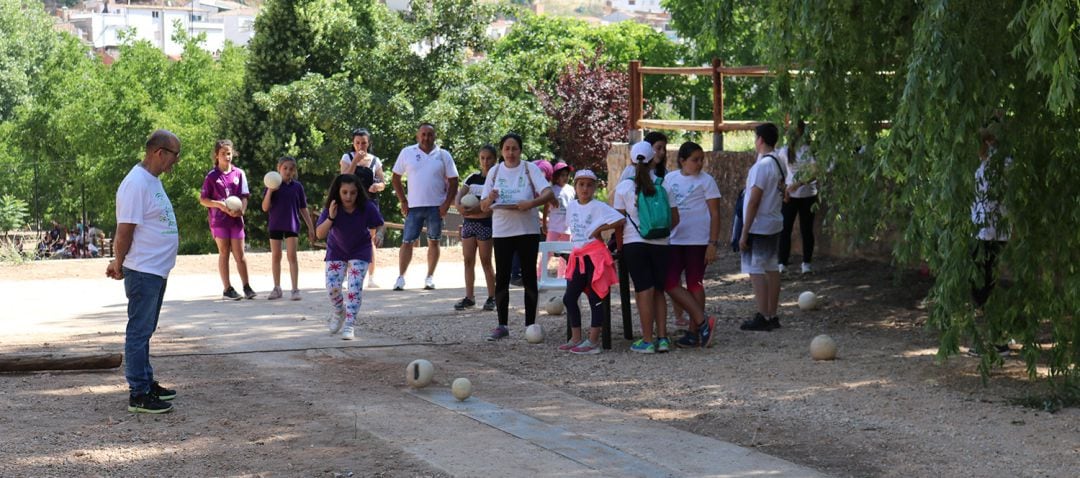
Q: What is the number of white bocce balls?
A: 9